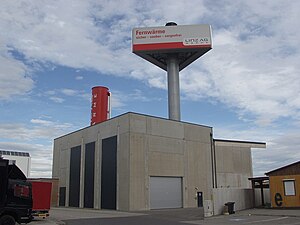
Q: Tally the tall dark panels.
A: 3